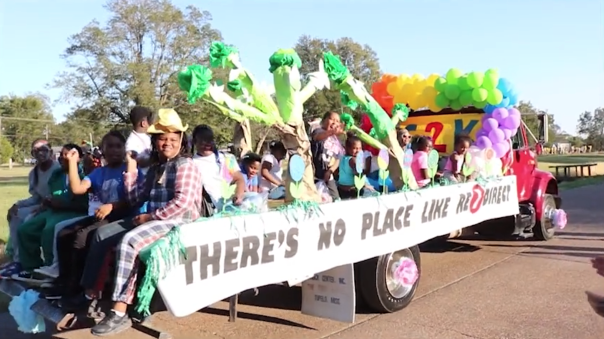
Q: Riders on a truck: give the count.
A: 13